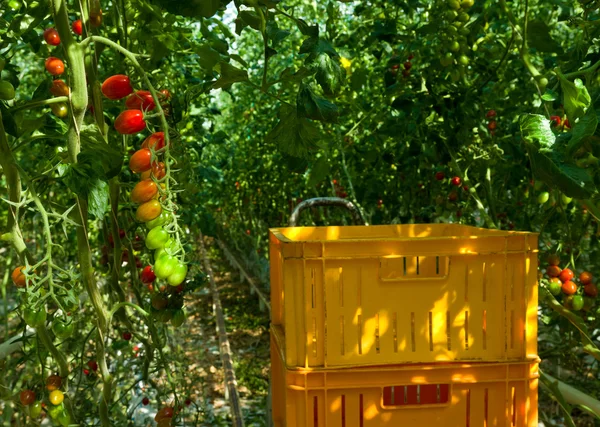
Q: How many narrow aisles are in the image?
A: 1